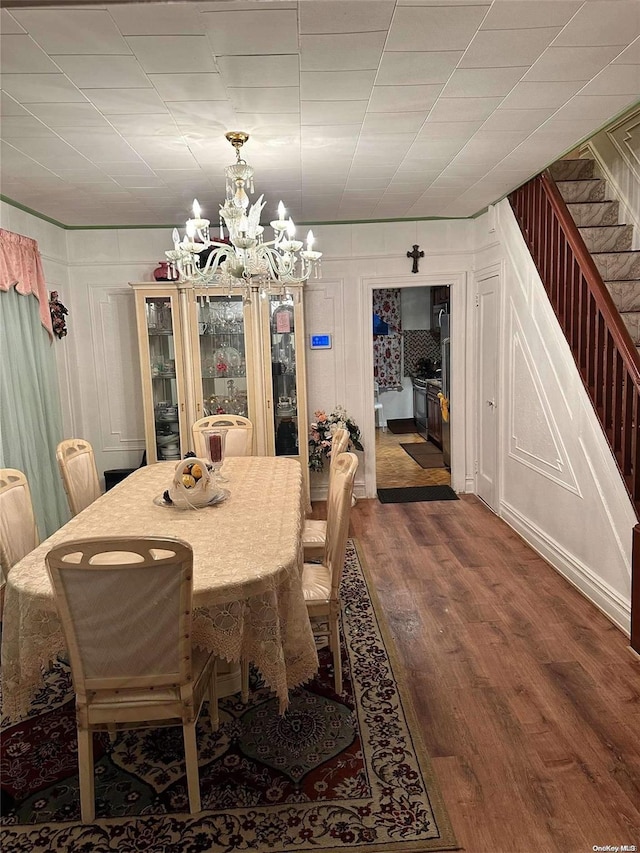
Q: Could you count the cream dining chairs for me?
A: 6